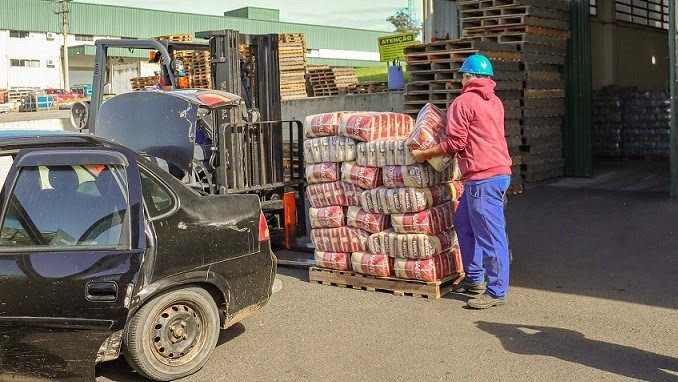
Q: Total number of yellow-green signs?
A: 1